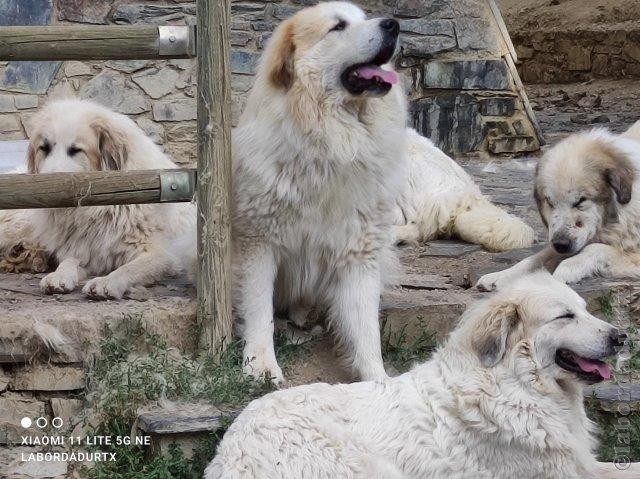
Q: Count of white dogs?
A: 5